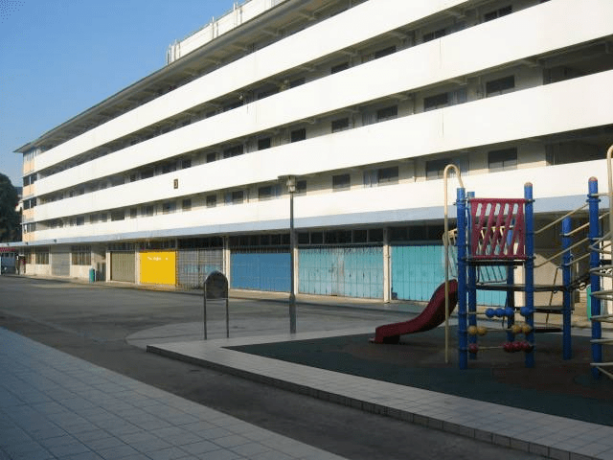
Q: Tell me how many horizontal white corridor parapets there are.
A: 4